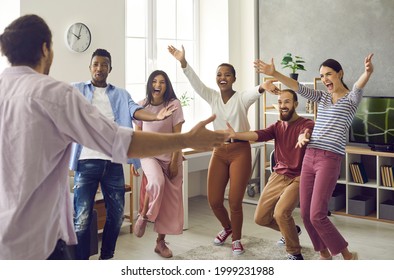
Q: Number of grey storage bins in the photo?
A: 3